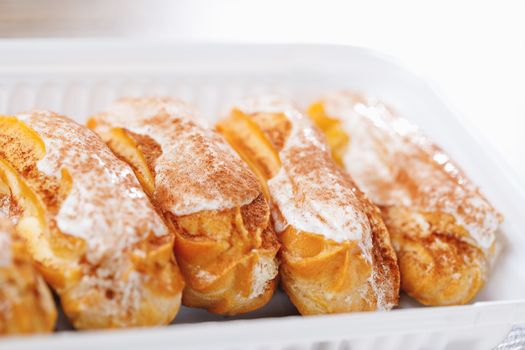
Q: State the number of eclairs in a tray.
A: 5